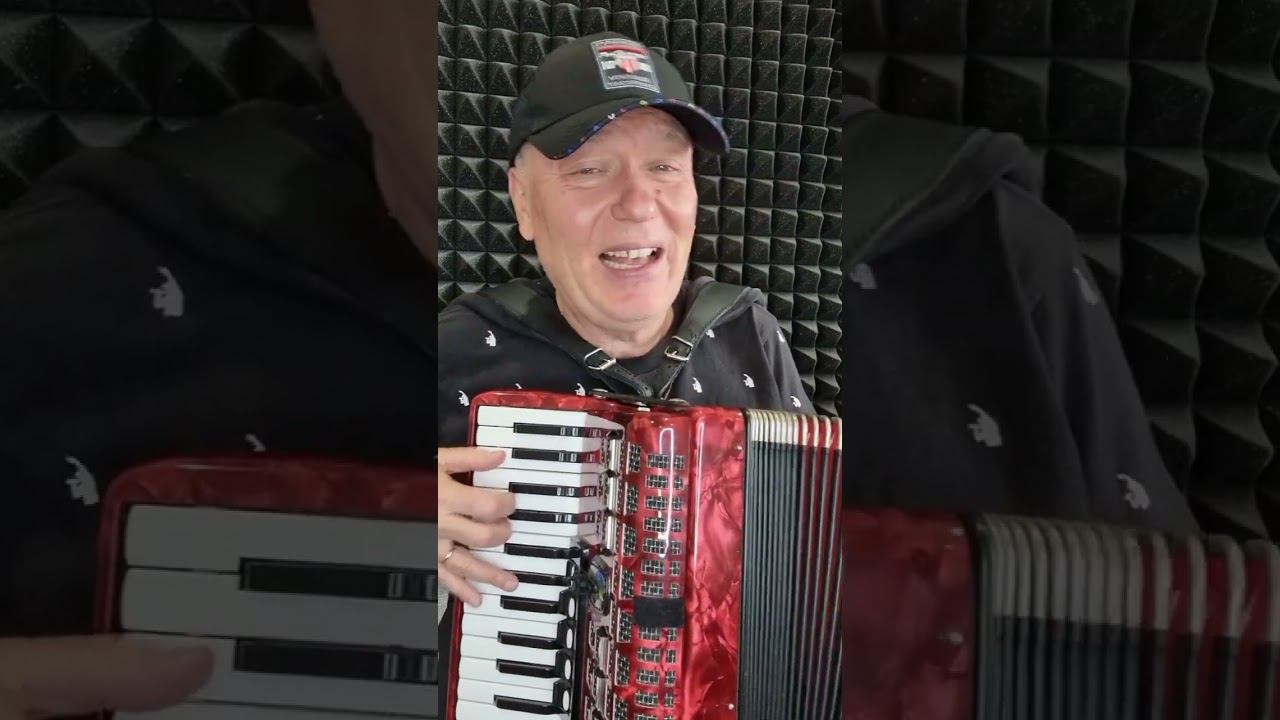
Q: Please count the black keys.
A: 10